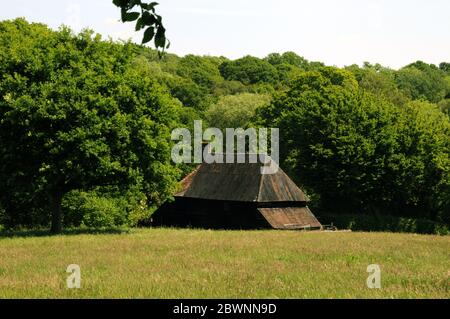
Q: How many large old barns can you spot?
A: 1